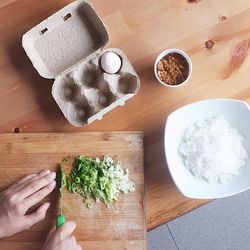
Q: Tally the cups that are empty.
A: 5